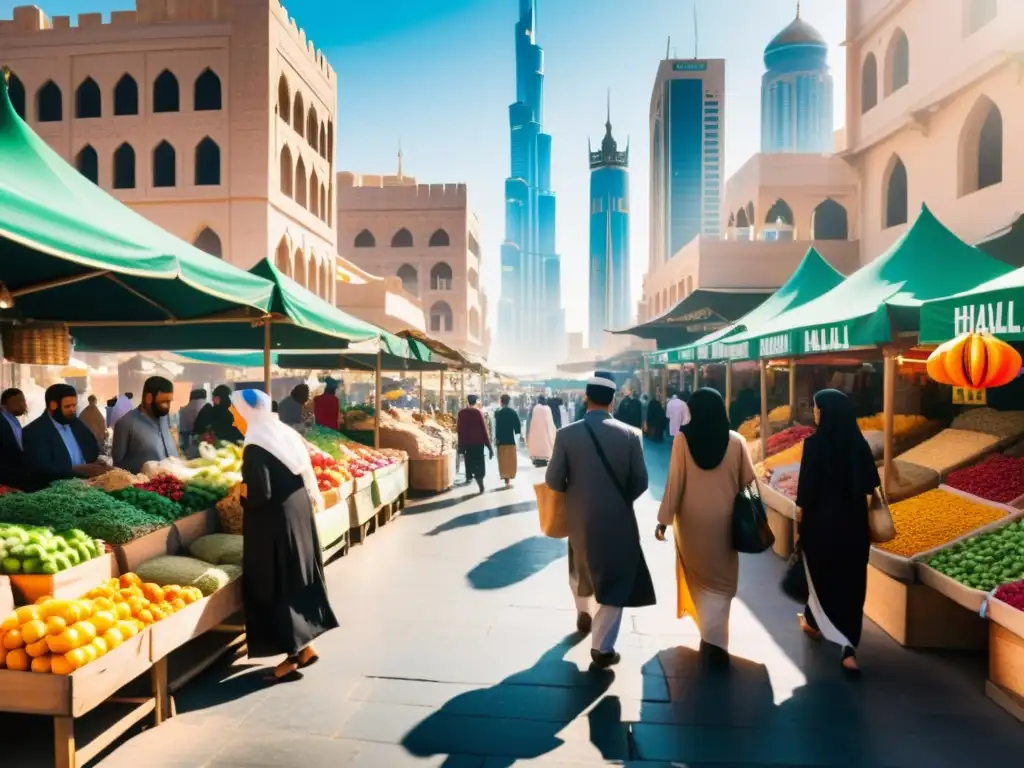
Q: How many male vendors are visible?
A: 3